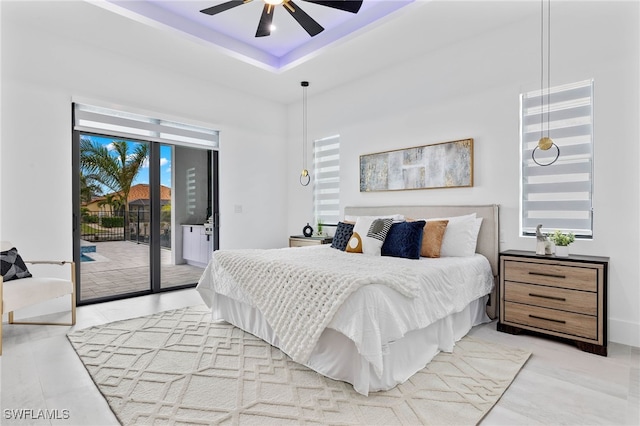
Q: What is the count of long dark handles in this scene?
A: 3